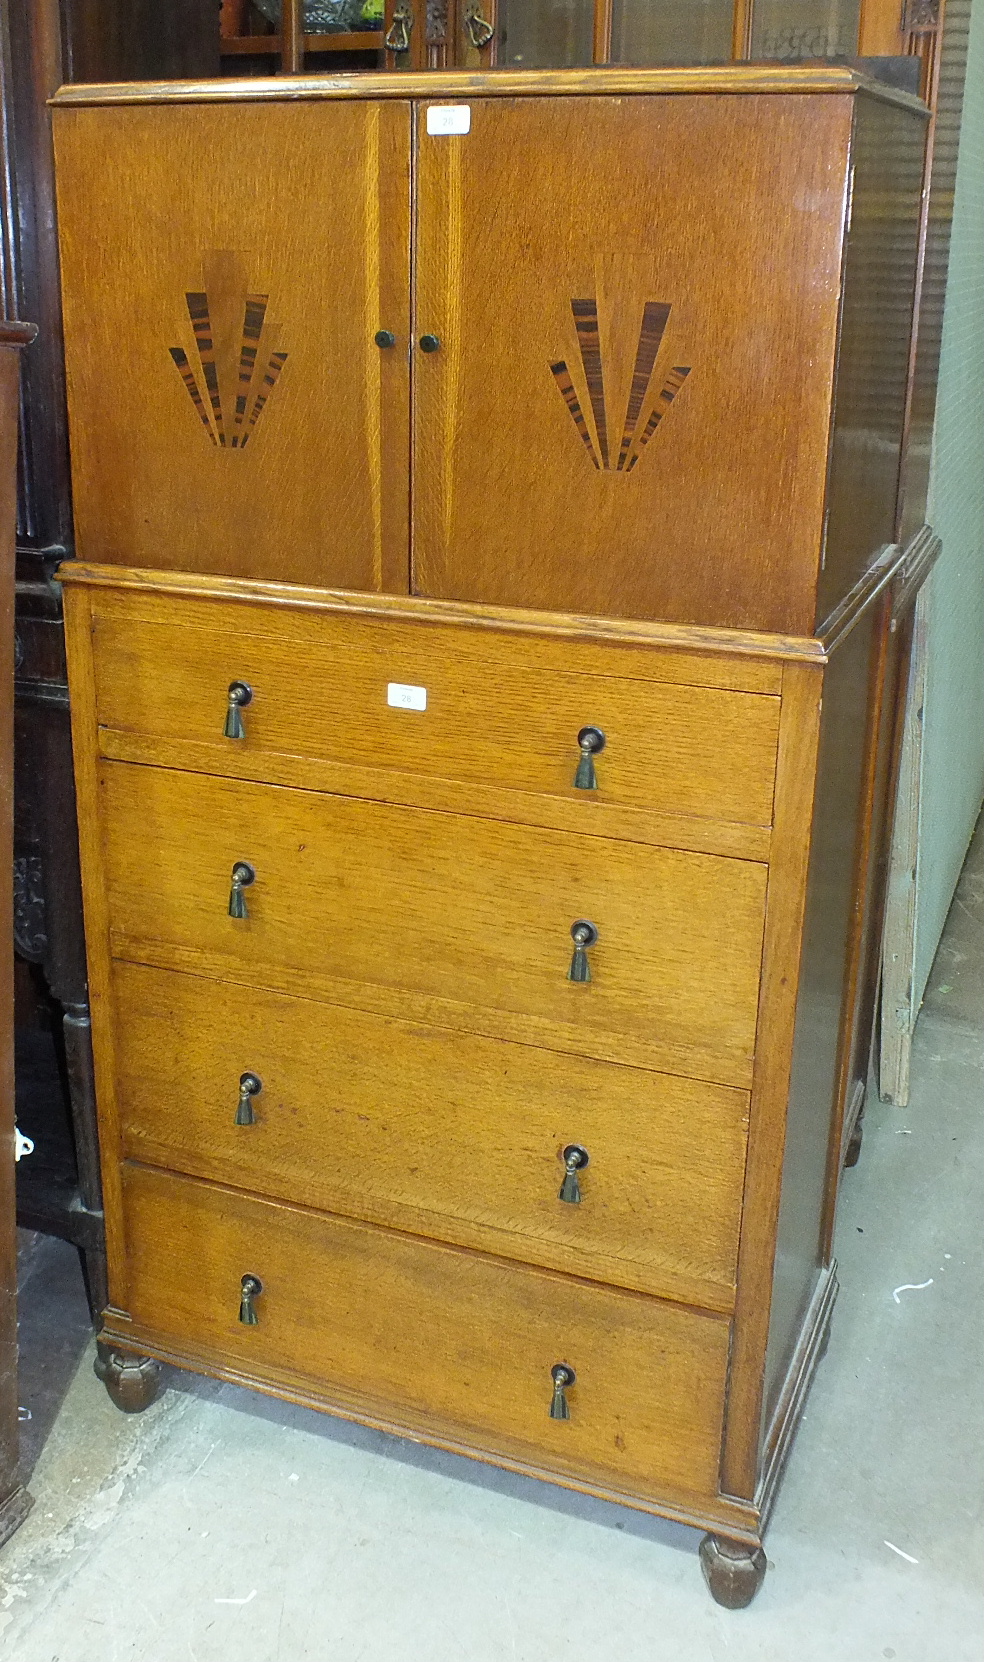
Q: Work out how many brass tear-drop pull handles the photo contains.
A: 8